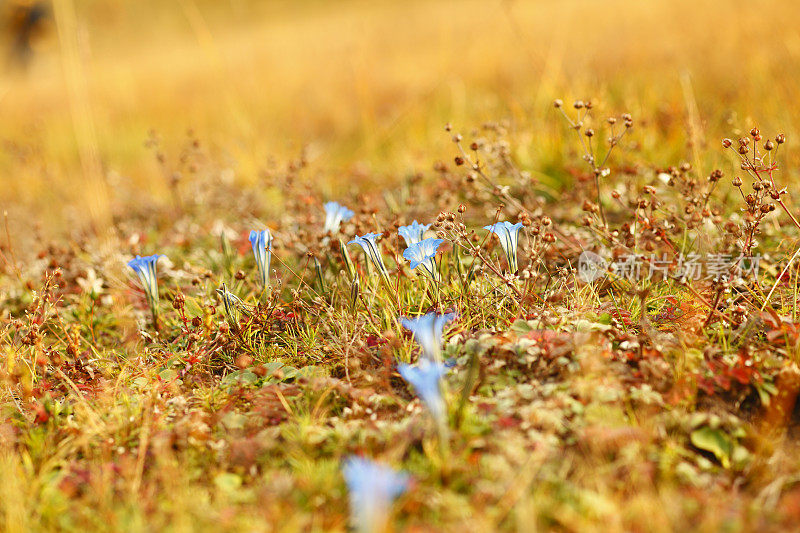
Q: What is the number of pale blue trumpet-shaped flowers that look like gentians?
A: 10